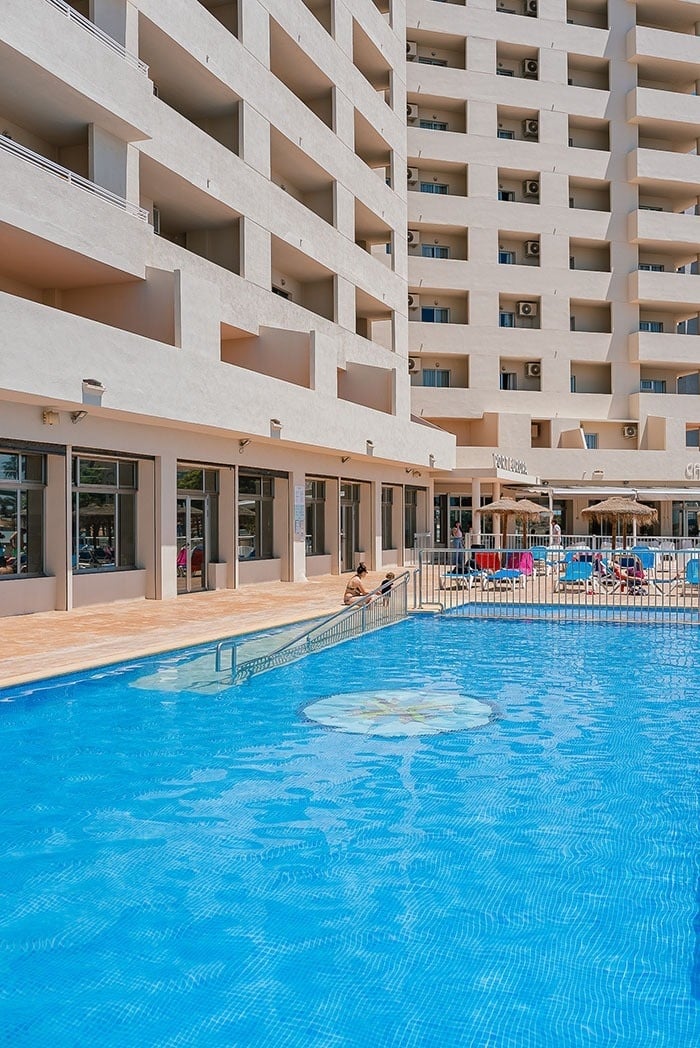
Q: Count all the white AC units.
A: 14